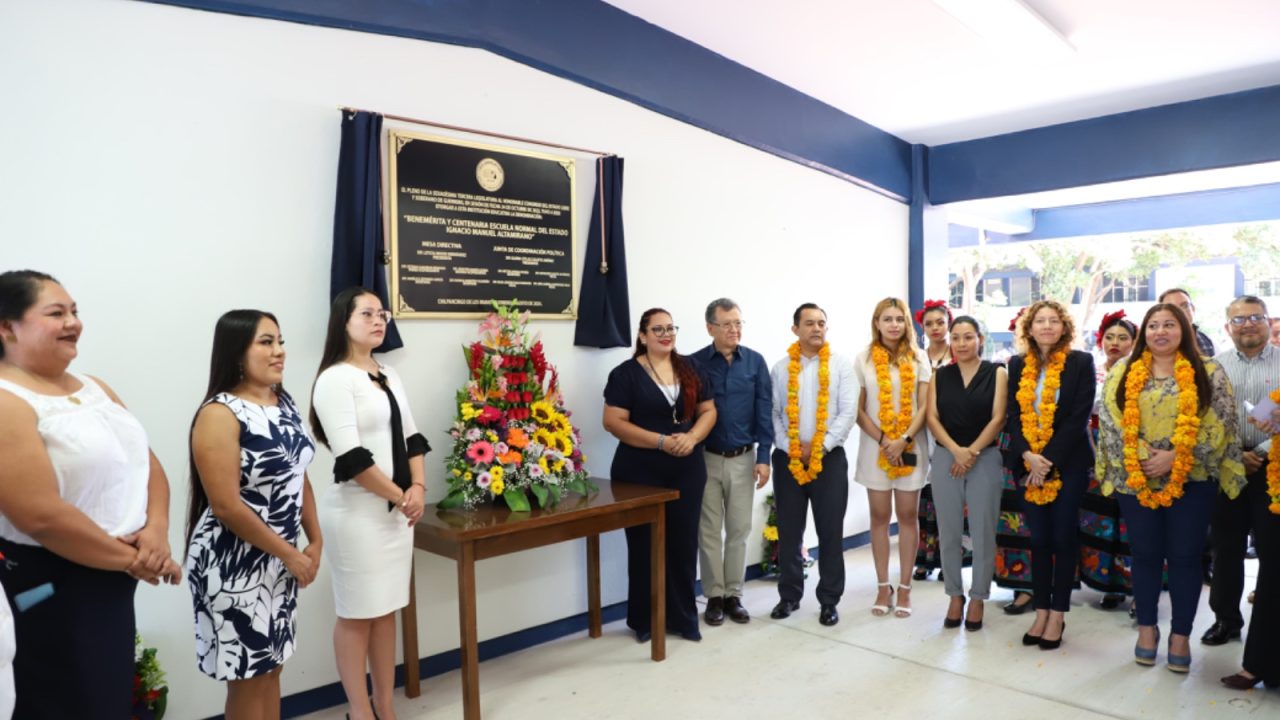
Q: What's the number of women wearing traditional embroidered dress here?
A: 3